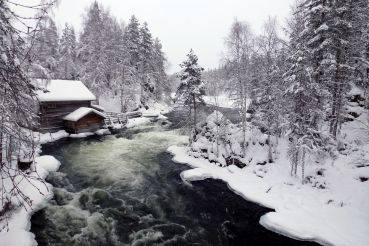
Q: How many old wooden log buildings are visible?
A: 2